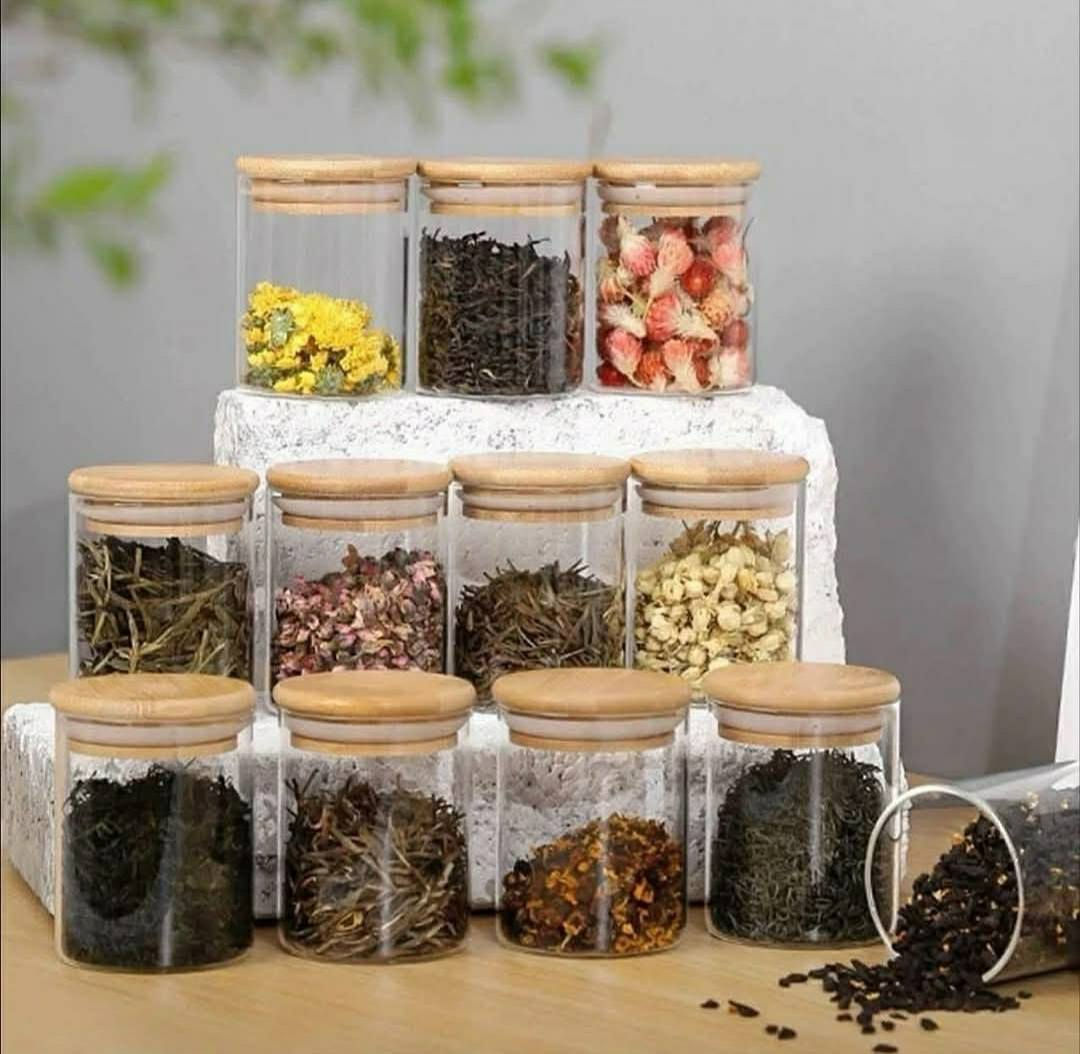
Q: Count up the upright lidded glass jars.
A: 11